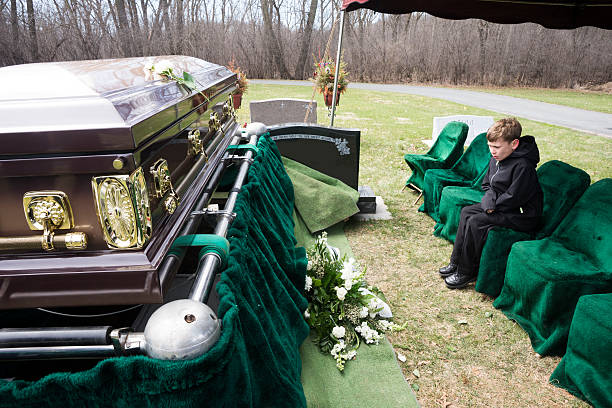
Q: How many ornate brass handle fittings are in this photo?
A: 5